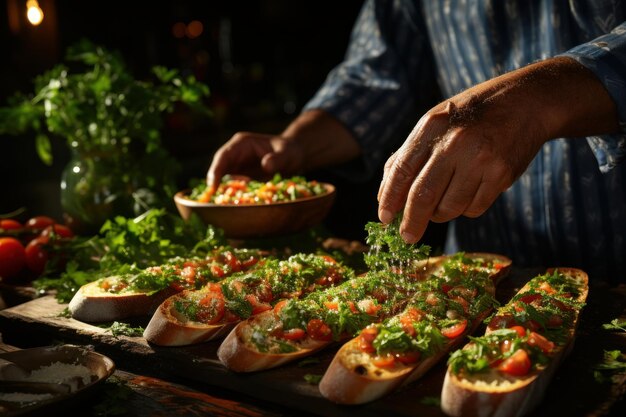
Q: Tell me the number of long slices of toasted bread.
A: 5